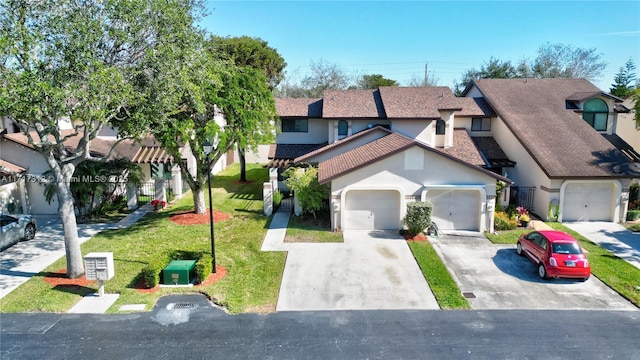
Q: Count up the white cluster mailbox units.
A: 1